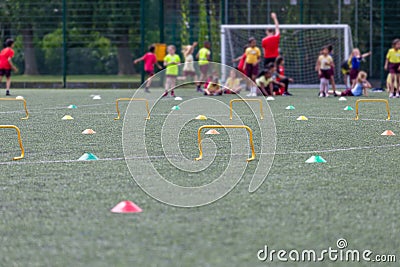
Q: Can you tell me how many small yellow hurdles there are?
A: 6